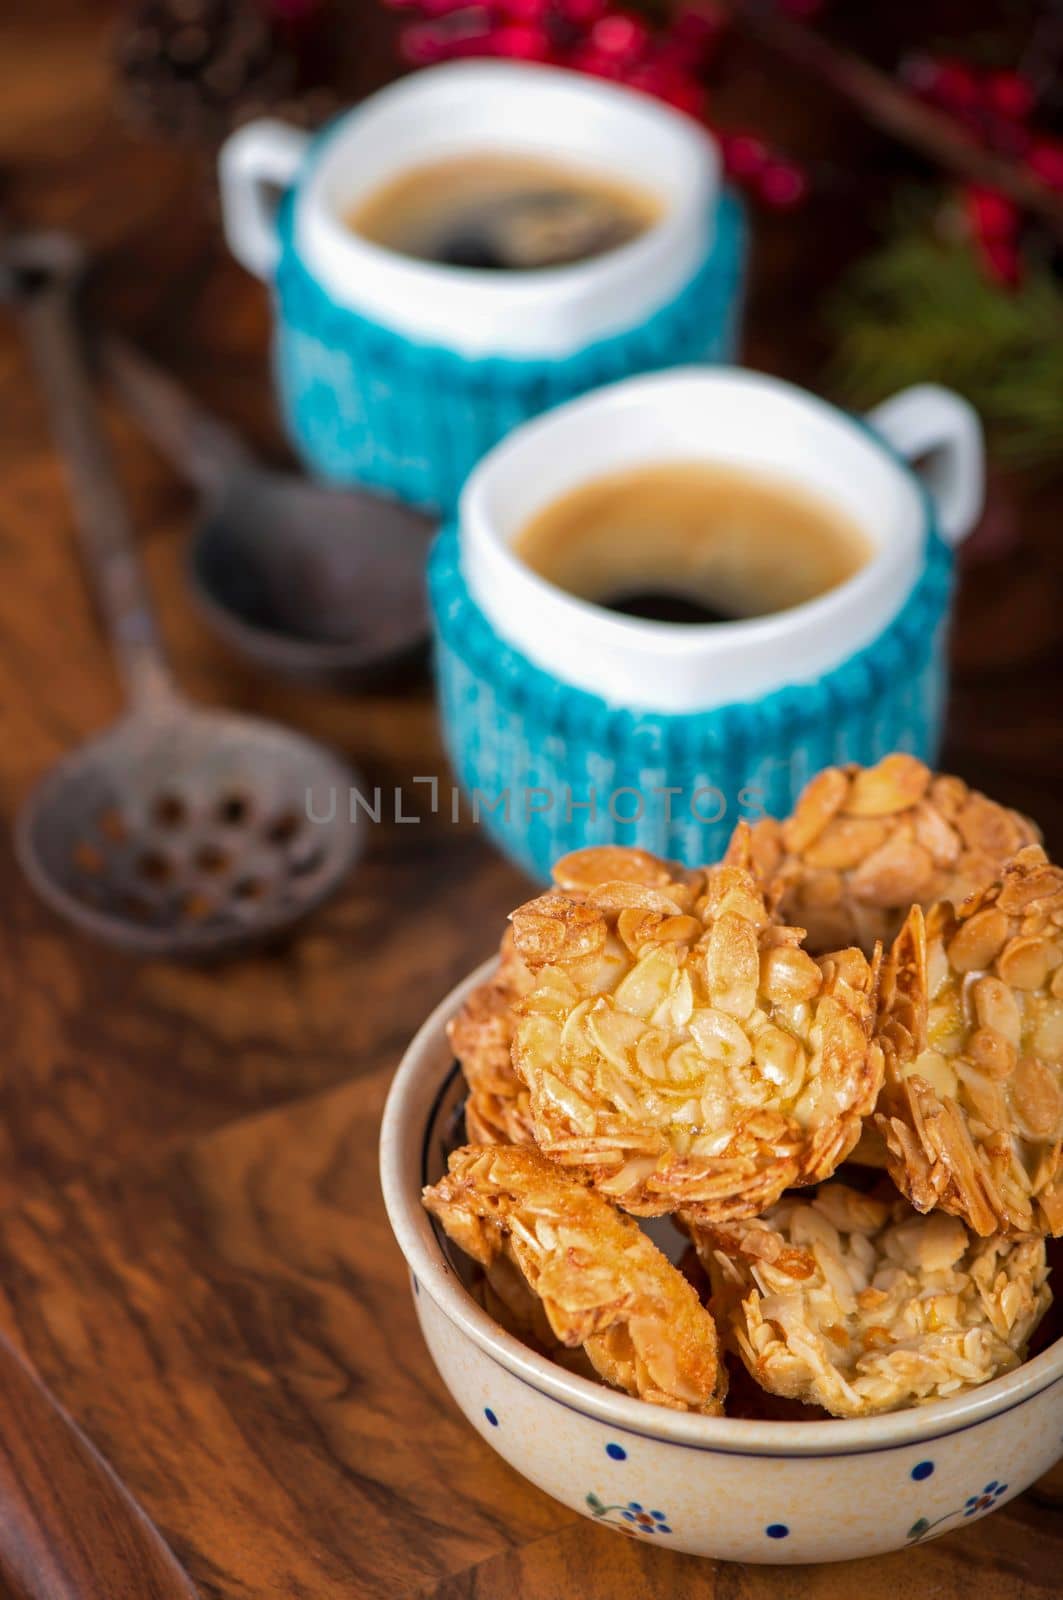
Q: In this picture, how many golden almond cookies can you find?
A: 6